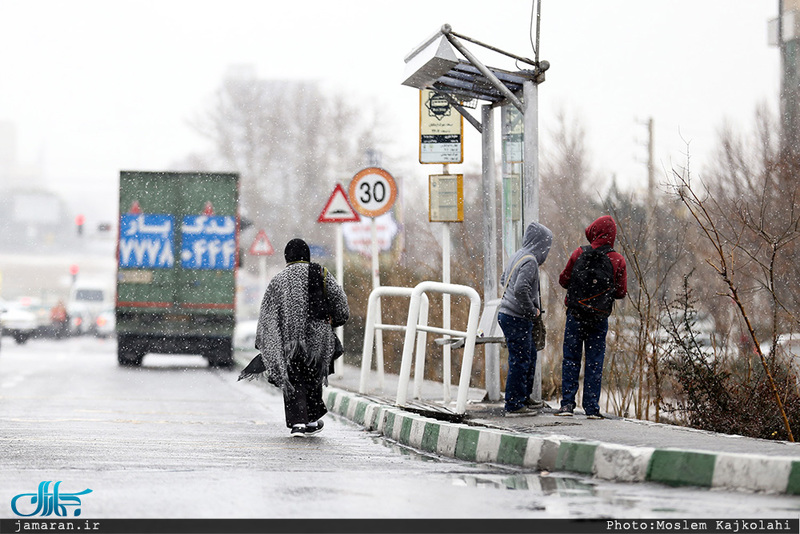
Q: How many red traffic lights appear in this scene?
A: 2